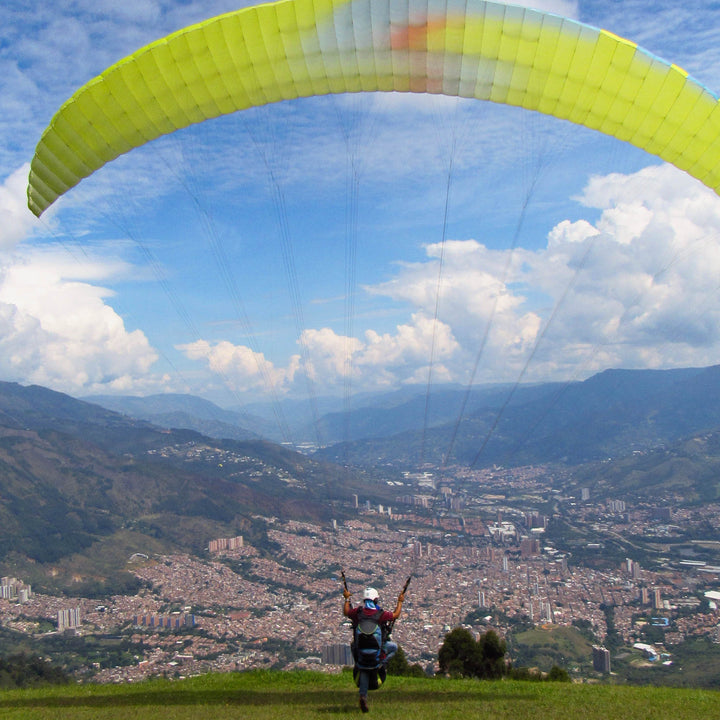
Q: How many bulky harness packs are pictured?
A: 1